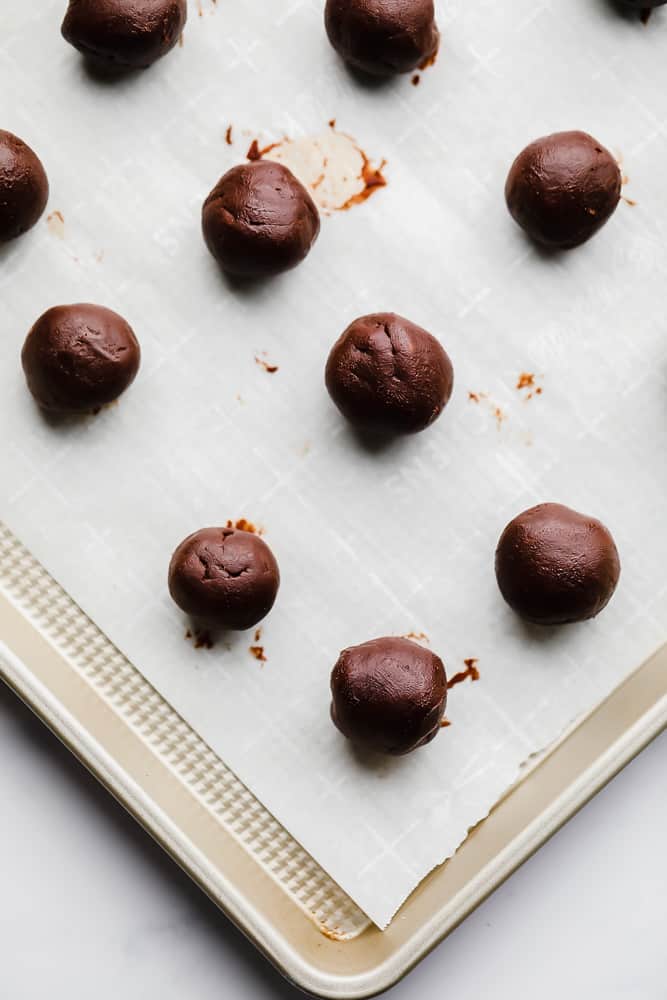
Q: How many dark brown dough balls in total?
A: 11